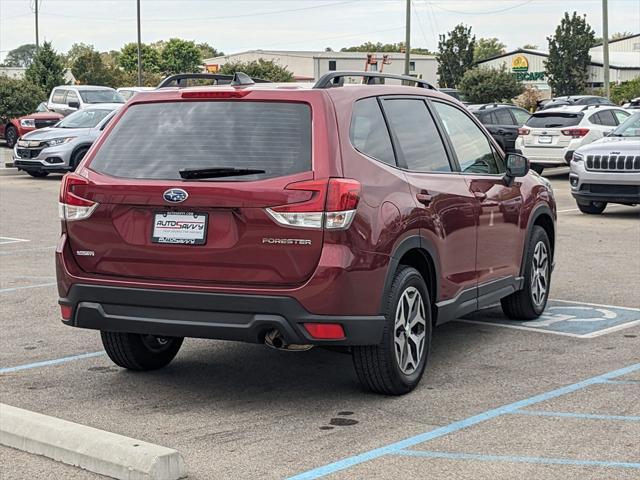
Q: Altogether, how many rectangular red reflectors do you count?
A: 2